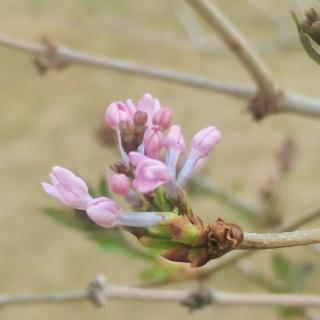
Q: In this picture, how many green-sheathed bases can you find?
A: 1